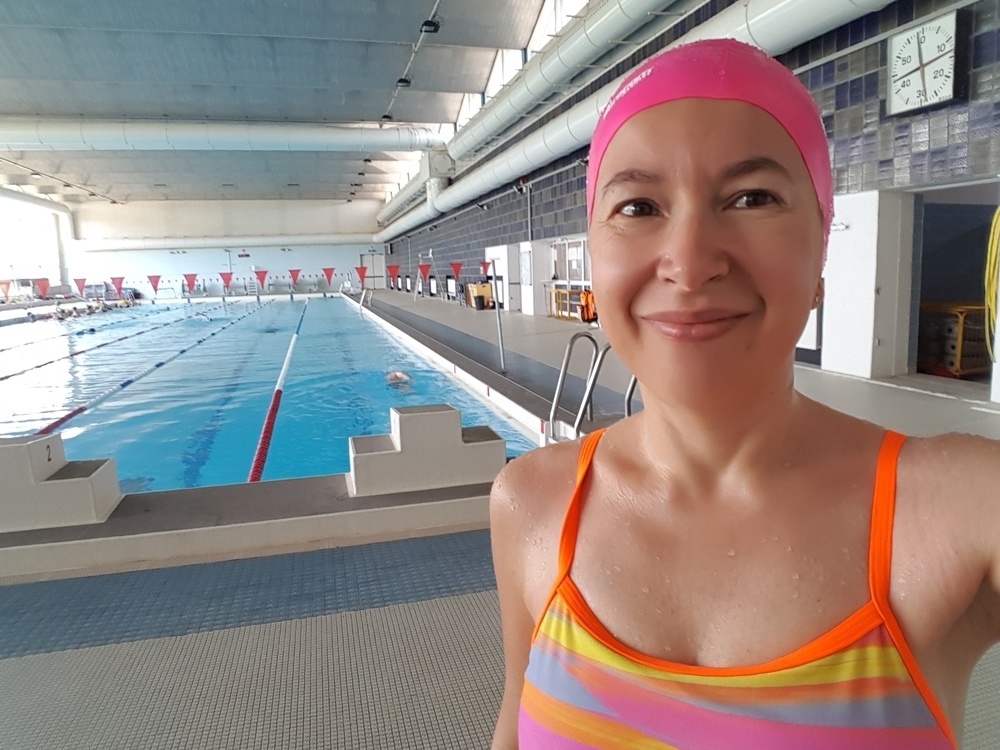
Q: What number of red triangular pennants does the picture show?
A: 15